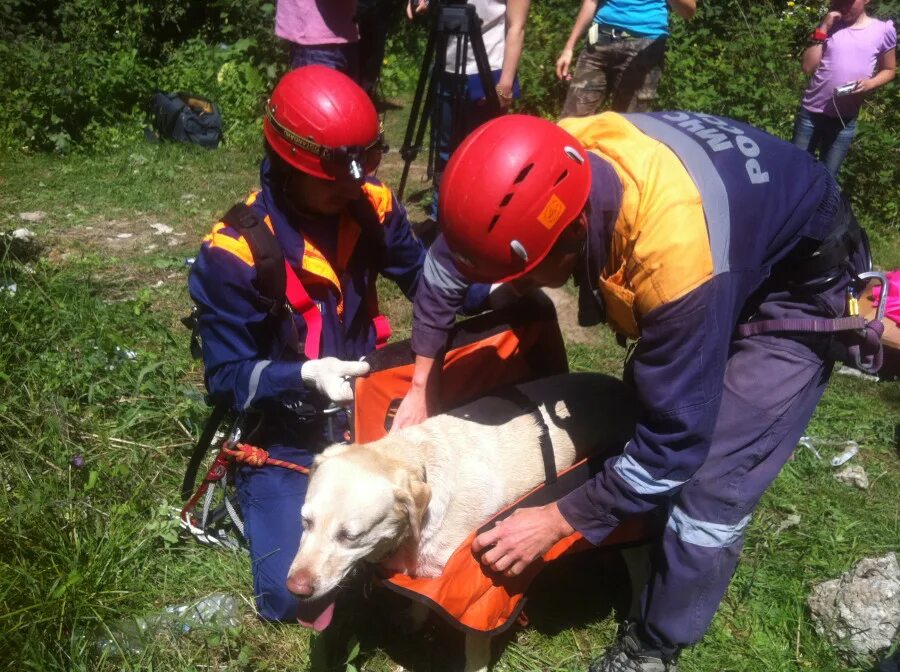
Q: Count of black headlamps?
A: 1